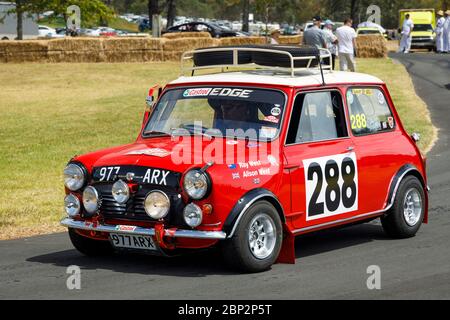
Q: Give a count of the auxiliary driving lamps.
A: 5